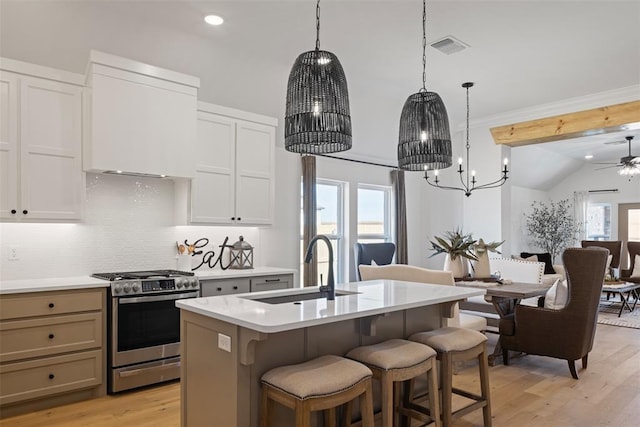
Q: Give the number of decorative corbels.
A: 3